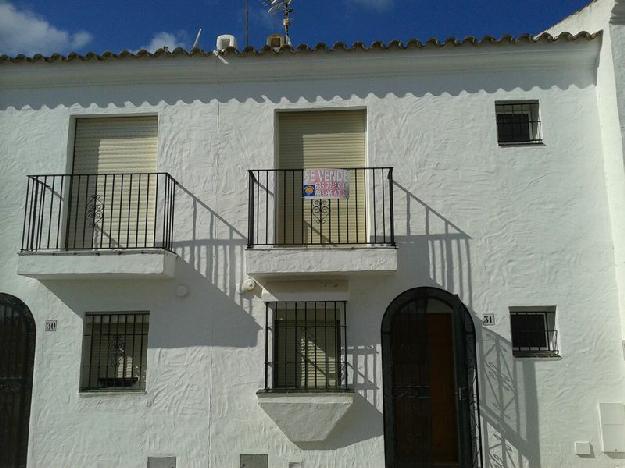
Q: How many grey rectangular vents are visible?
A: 2